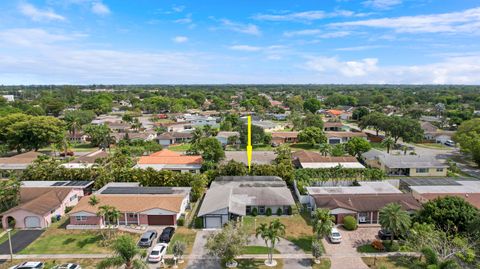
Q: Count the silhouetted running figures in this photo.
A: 0